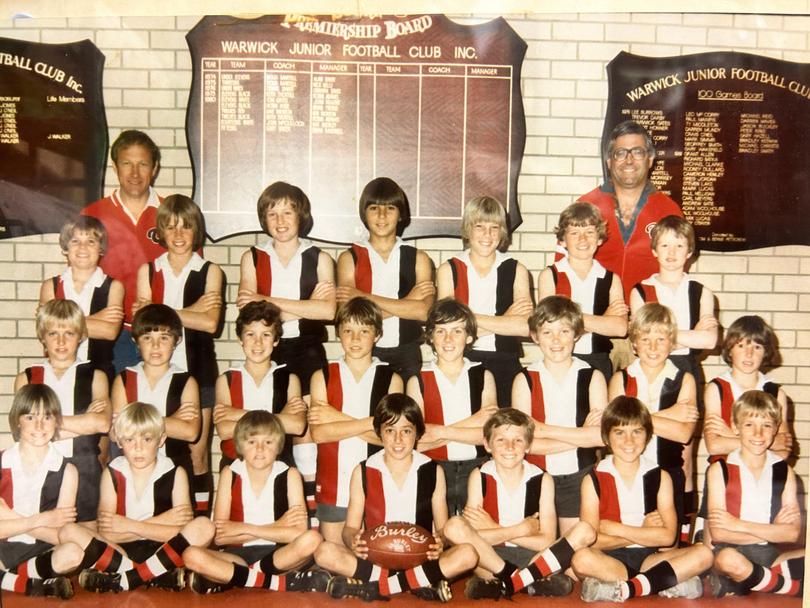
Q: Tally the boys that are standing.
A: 15